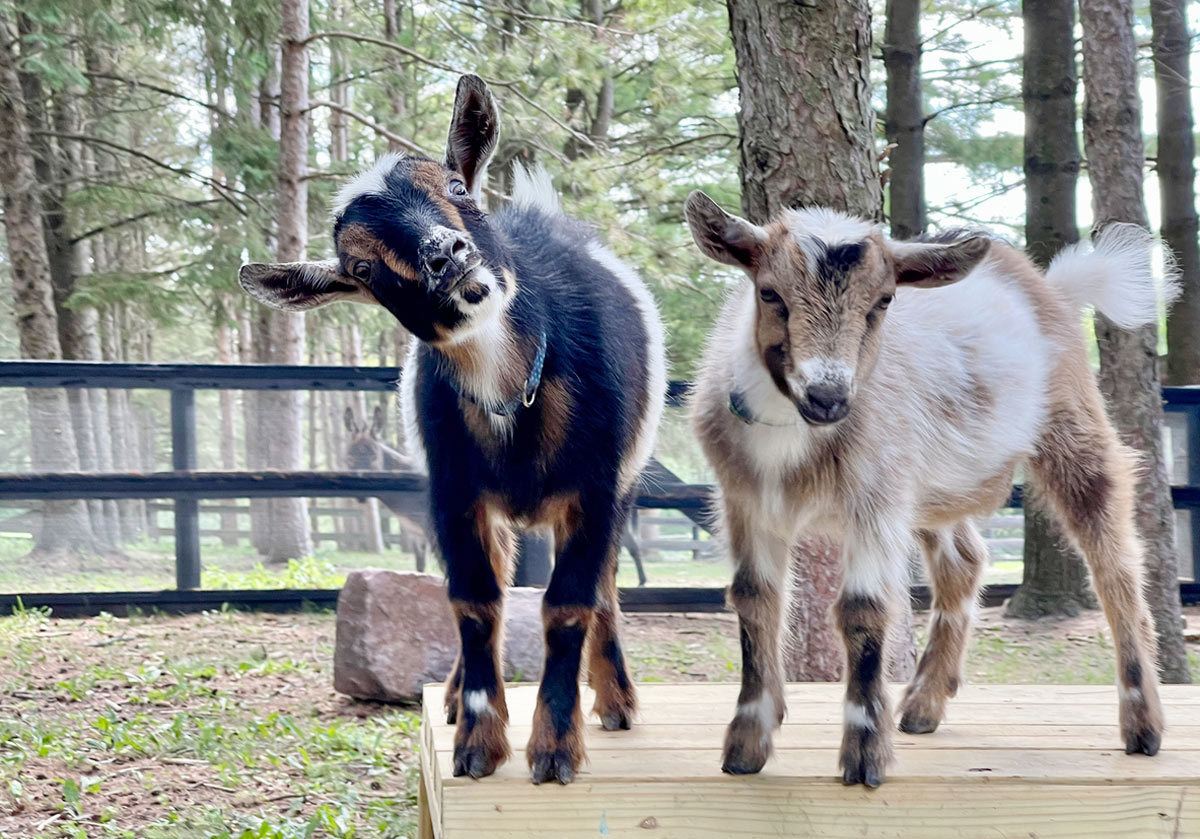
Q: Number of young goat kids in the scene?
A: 2